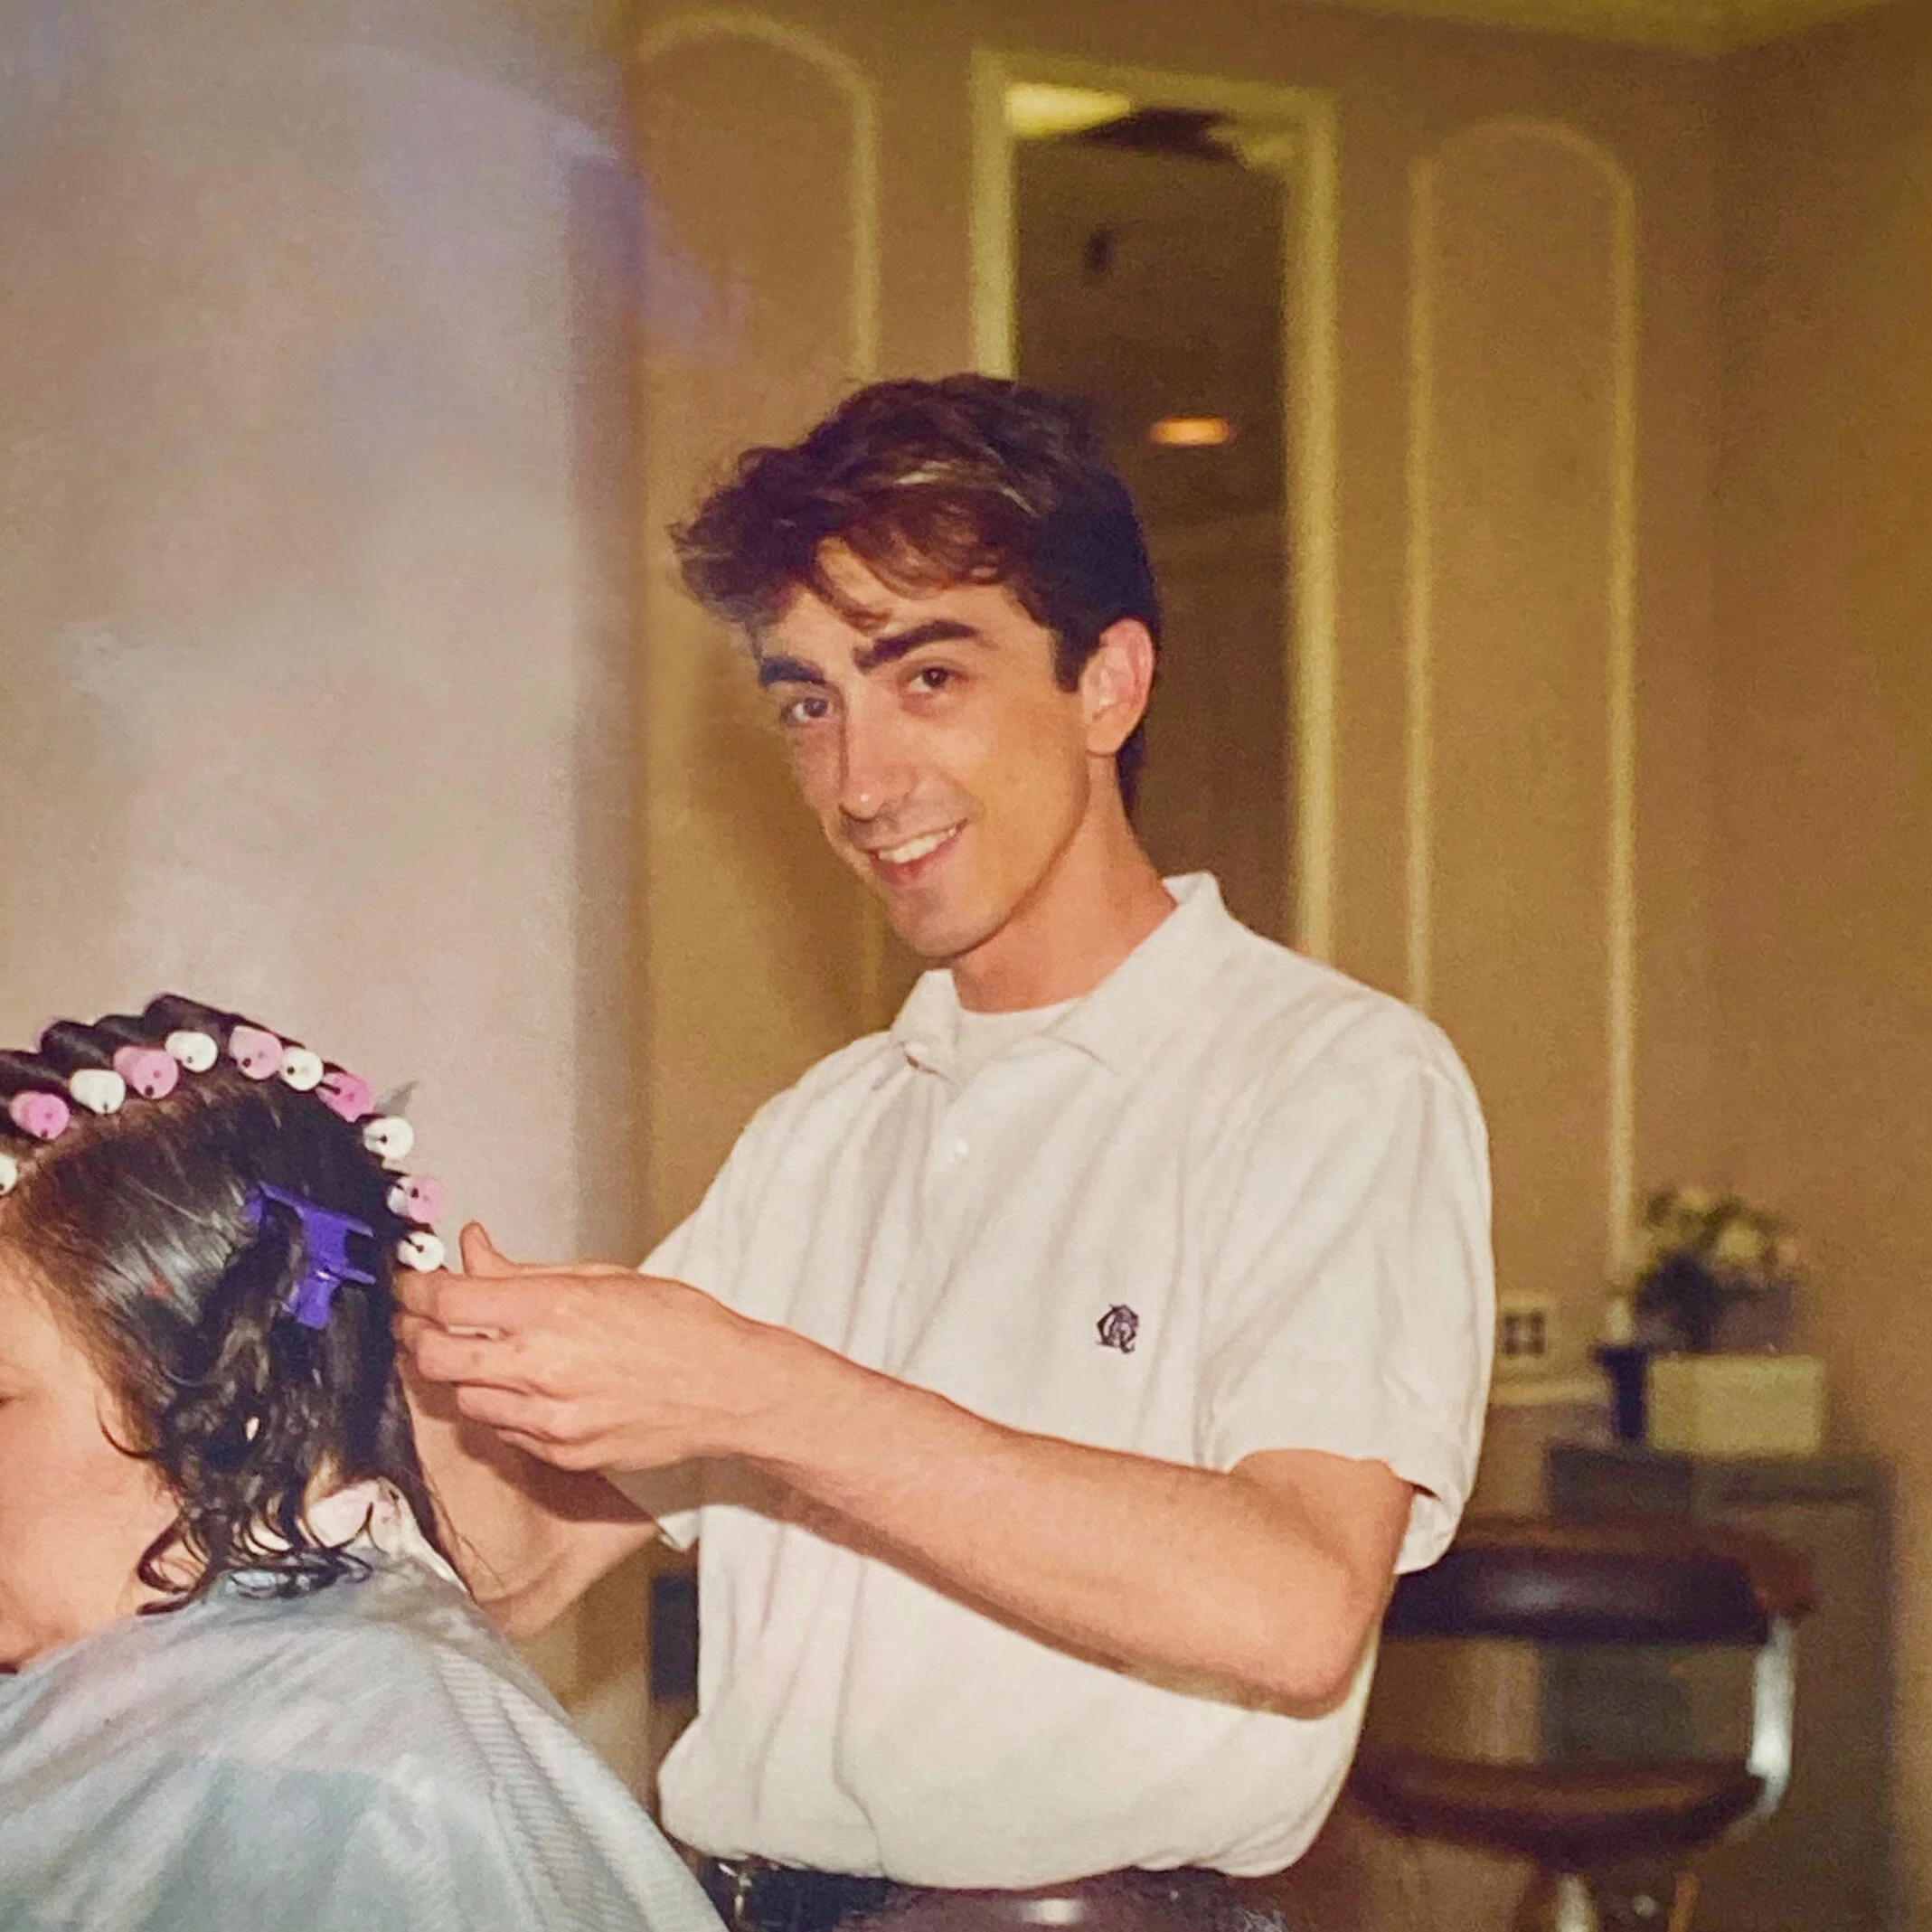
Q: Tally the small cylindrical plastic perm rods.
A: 11